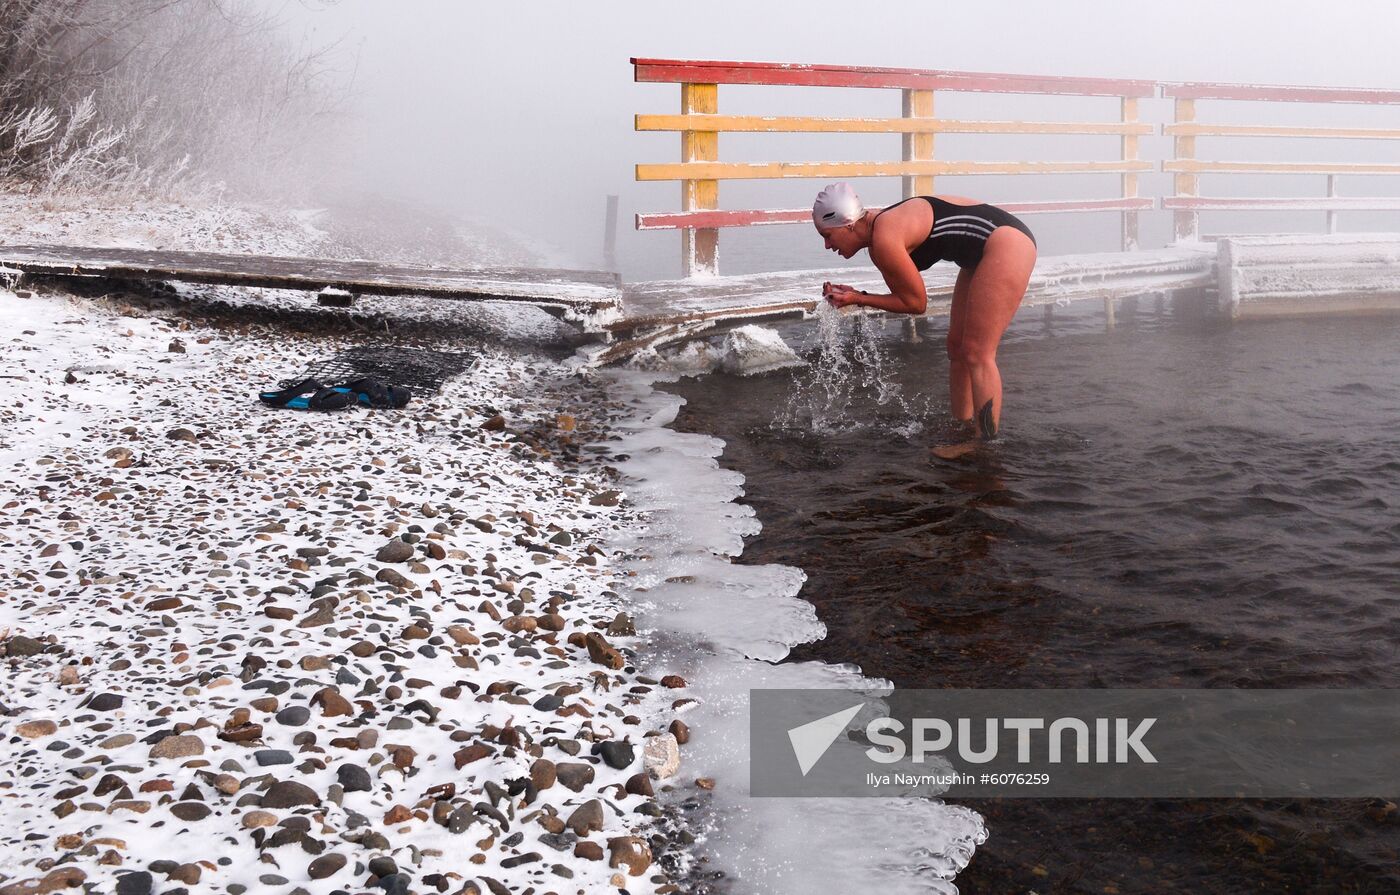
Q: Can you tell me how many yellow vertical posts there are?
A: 4